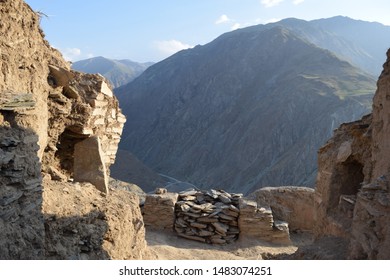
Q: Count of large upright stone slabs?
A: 1